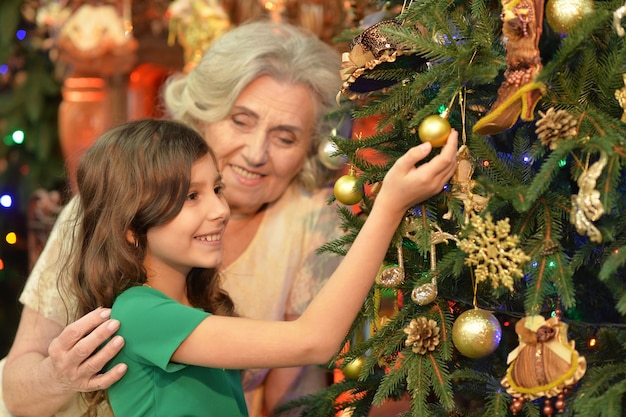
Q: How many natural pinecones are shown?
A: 2